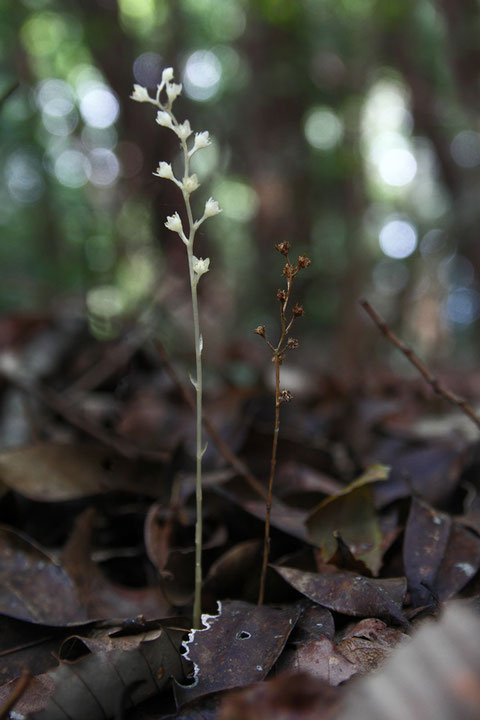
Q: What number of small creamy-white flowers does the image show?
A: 11